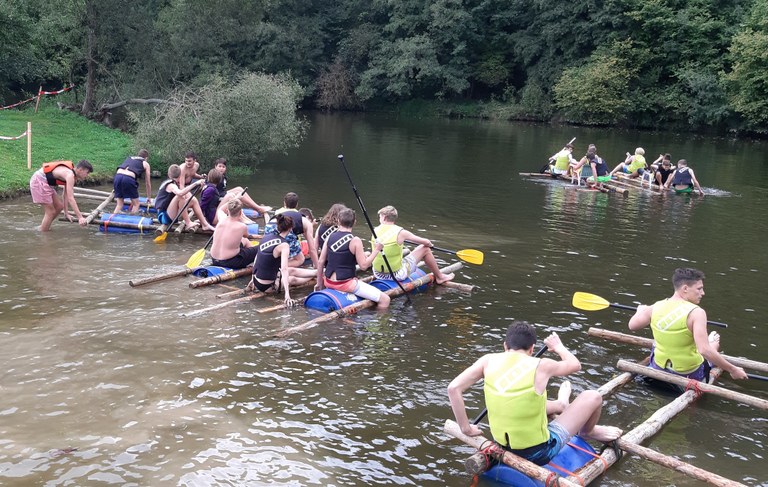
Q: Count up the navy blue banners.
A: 0